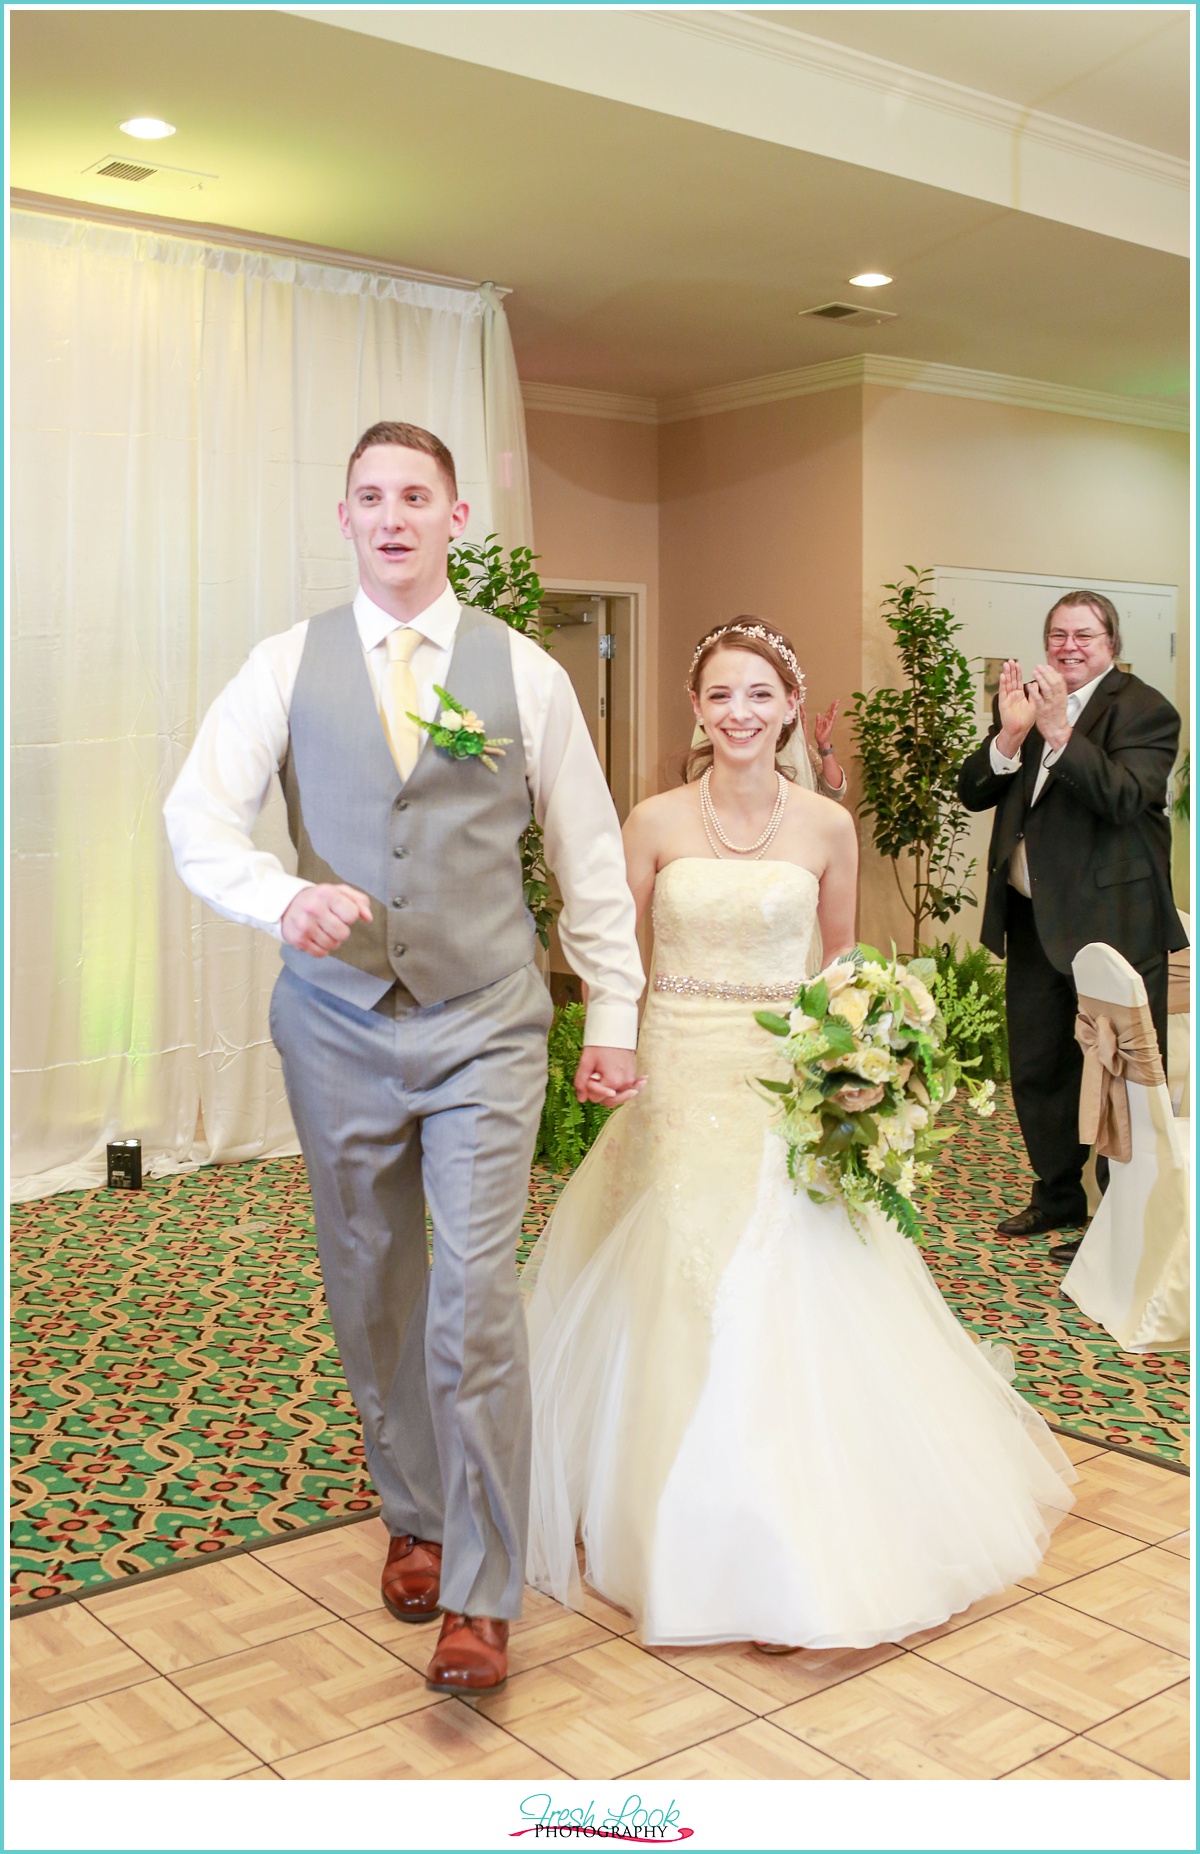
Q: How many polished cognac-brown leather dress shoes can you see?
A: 2